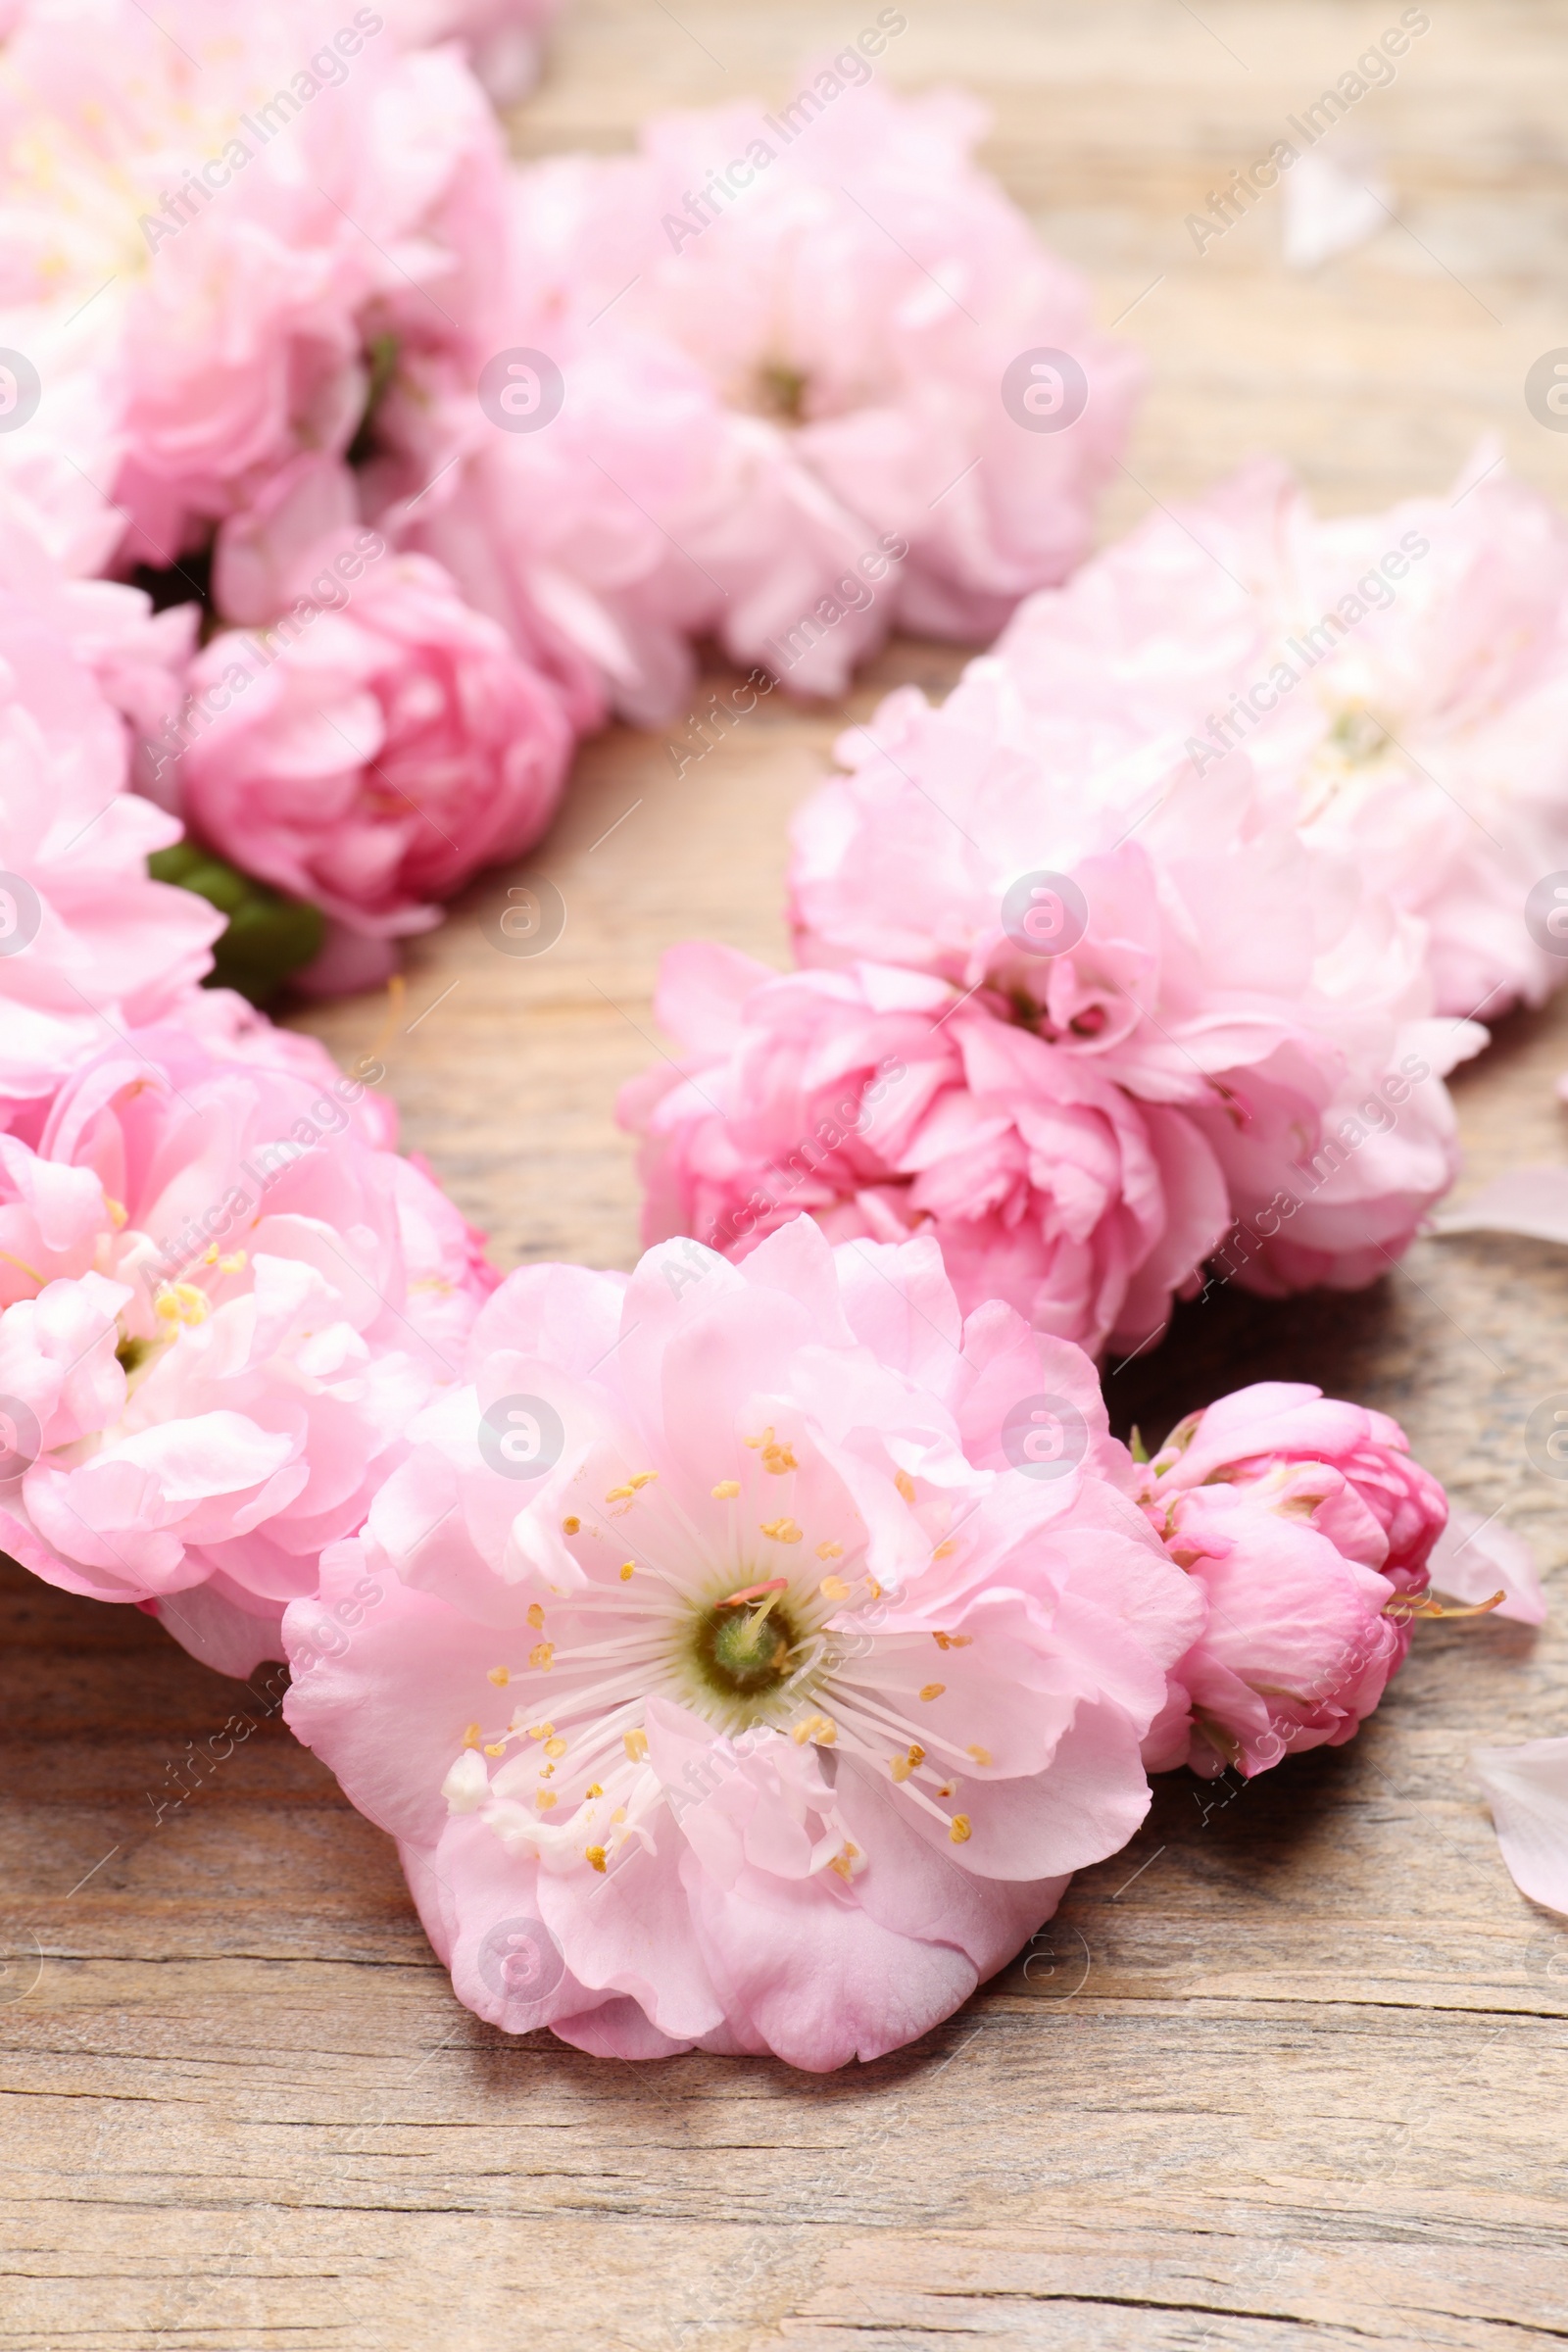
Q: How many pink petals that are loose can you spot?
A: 4